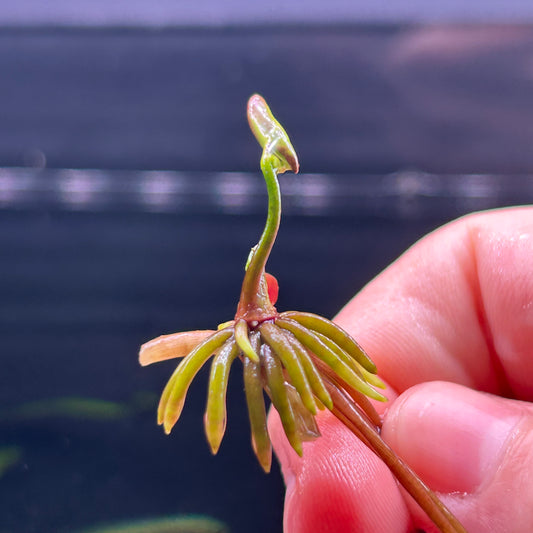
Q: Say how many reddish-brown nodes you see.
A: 1